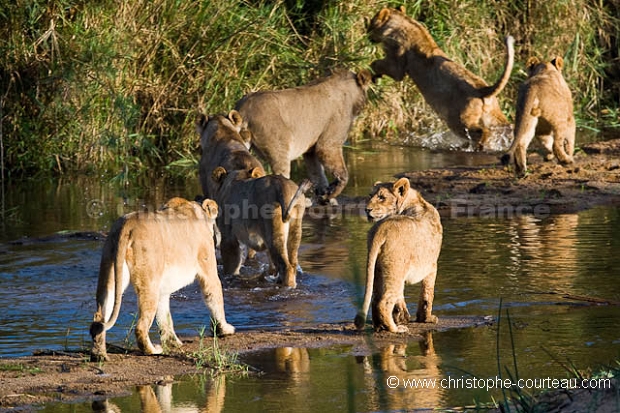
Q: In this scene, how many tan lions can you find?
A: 7